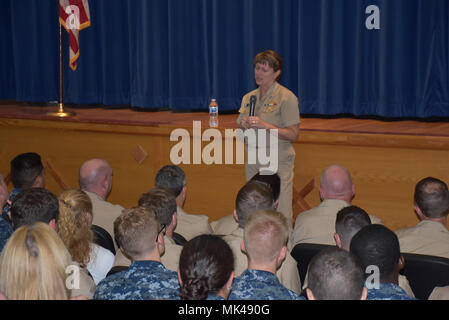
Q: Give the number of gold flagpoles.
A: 1